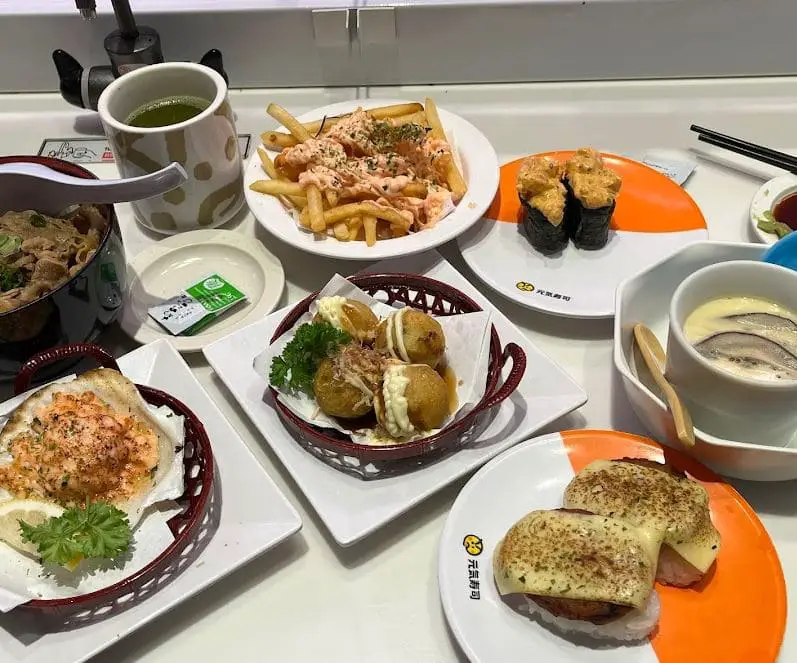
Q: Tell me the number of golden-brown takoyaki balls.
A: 4